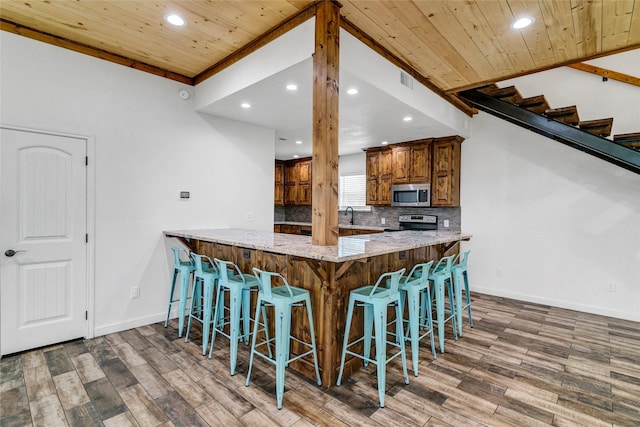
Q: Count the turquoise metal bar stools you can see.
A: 8